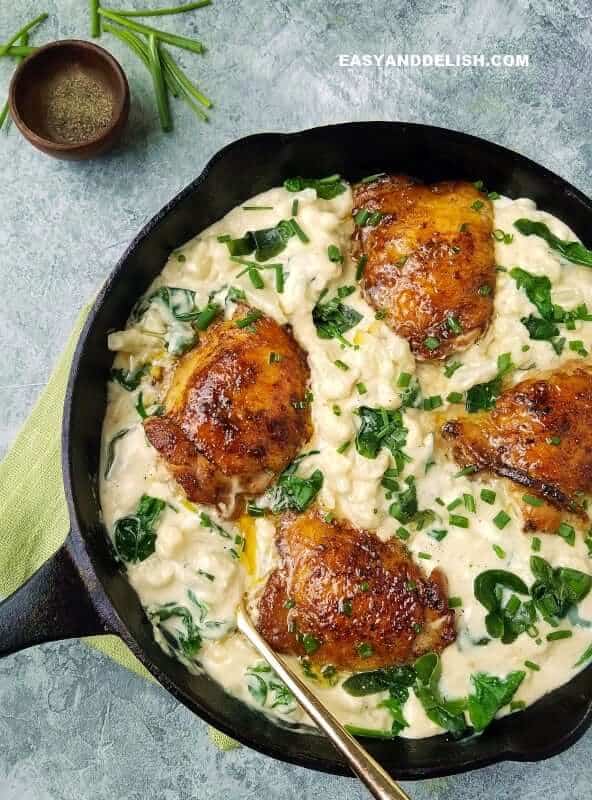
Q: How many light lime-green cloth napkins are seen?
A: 1